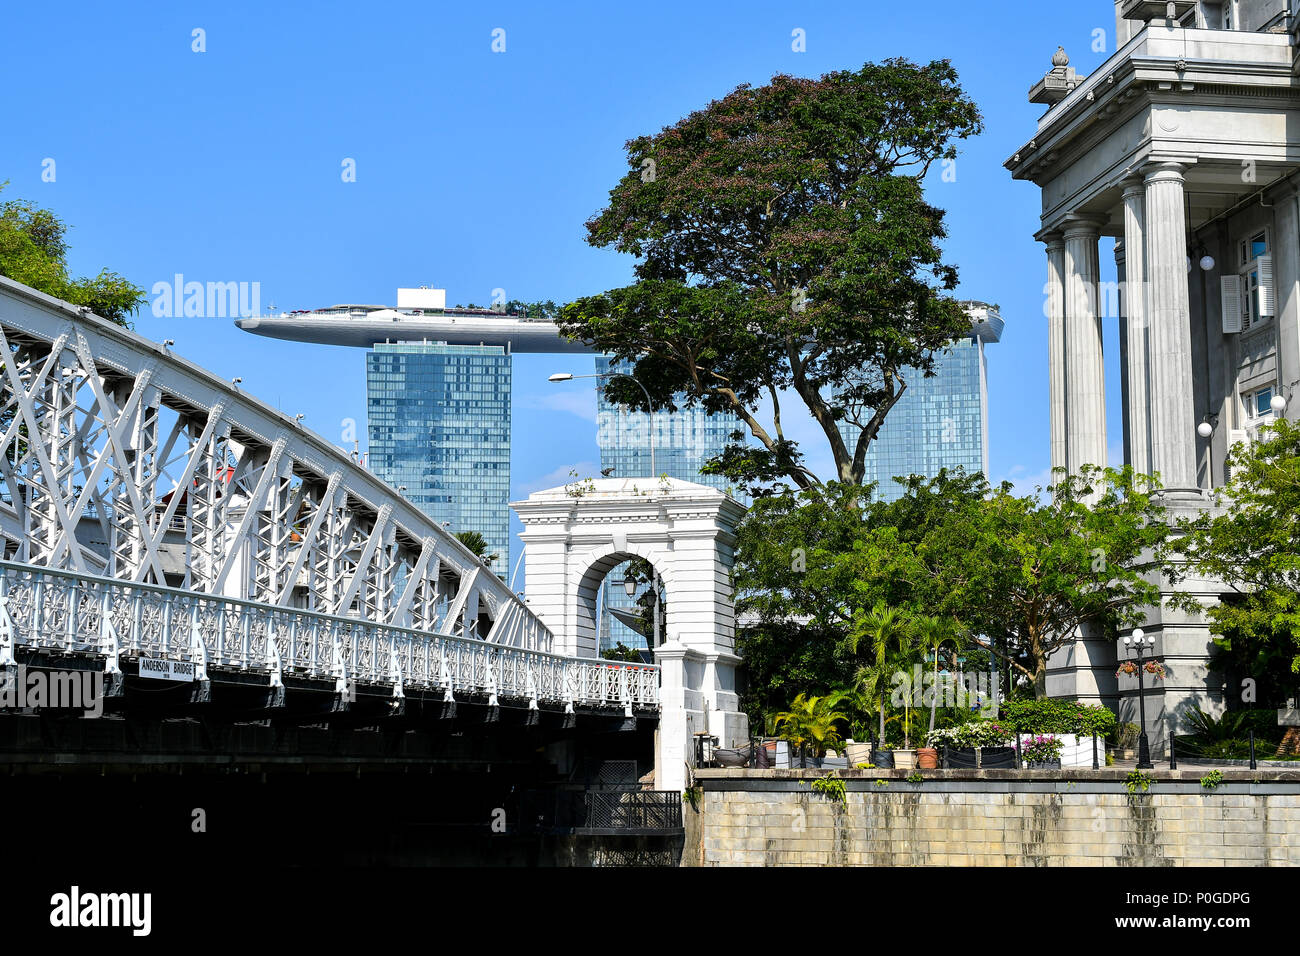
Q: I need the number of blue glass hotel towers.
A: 3